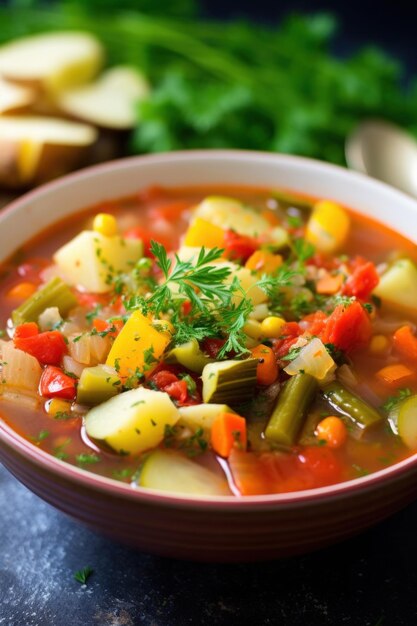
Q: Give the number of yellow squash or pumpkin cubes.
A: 3